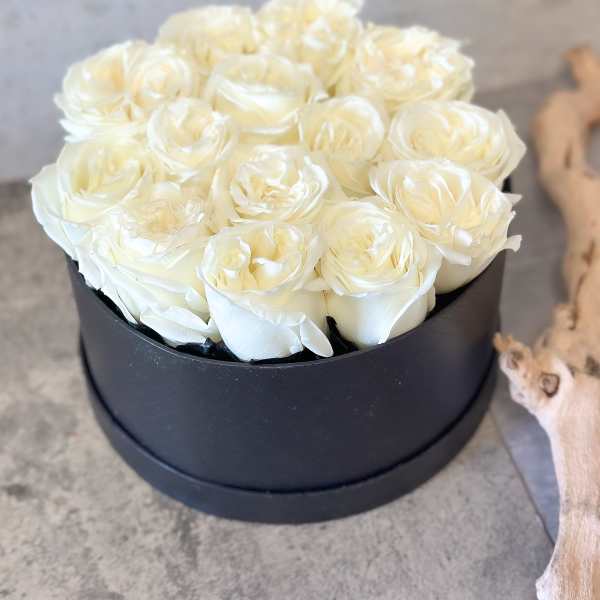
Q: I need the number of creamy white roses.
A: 14